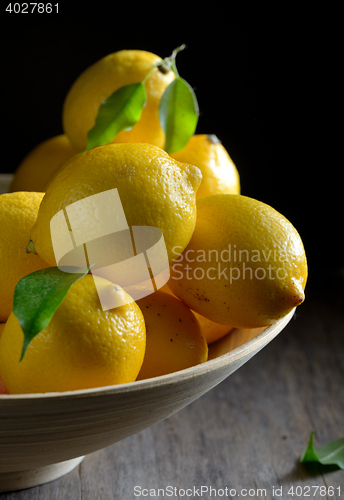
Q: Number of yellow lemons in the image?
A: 9